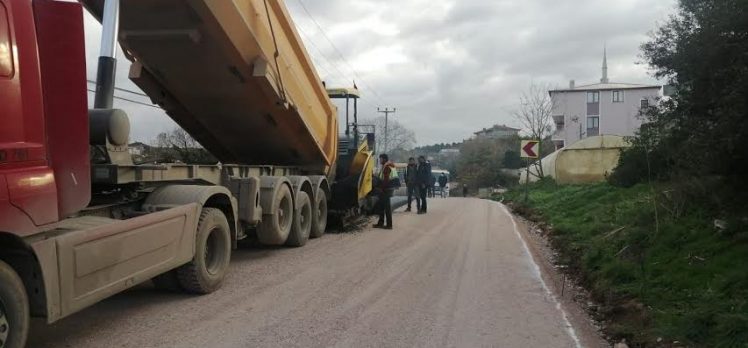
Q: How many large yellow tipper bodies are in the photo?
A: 1